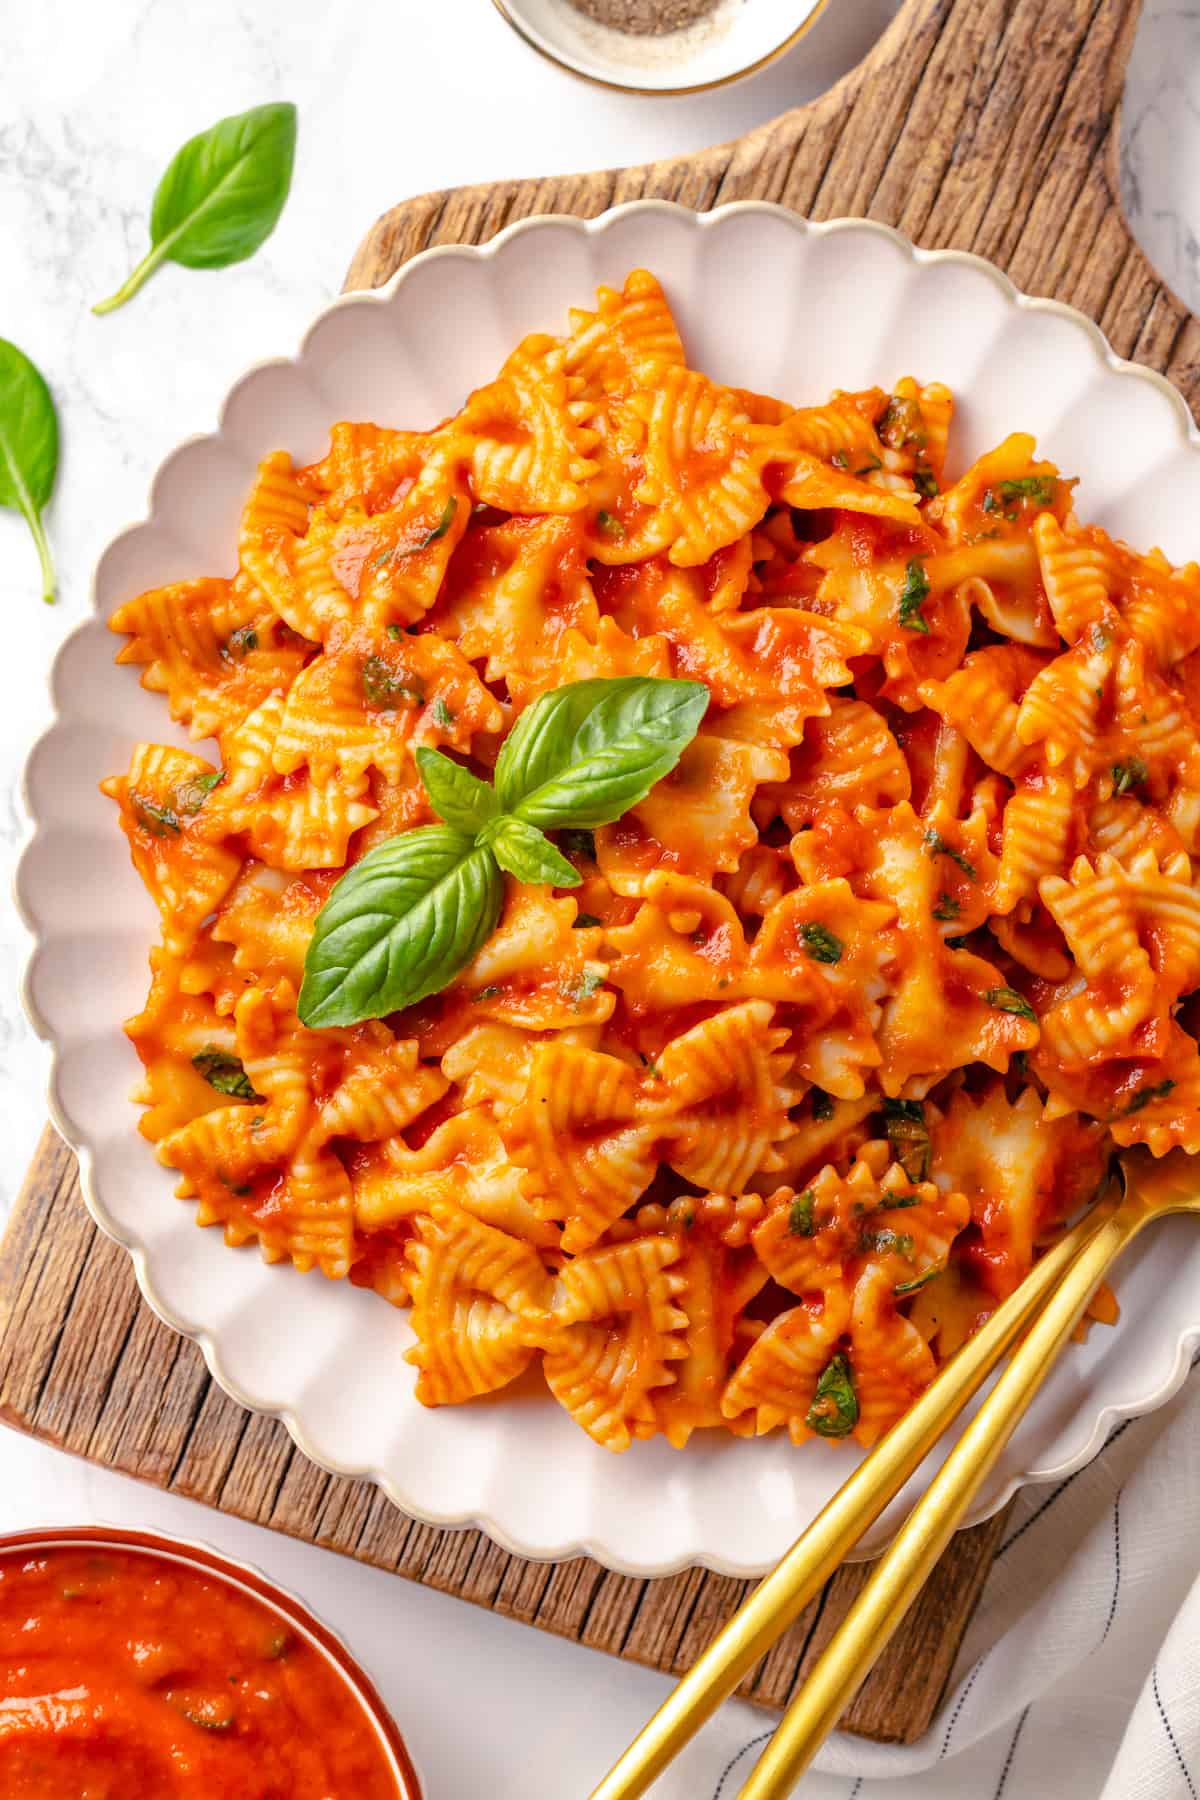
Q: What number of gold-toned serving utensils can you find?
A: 2